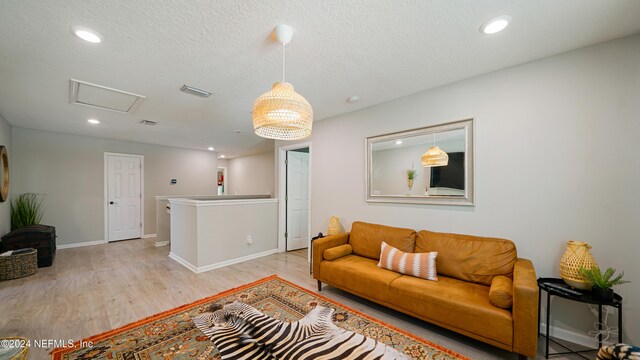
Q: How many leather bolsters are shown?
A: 2